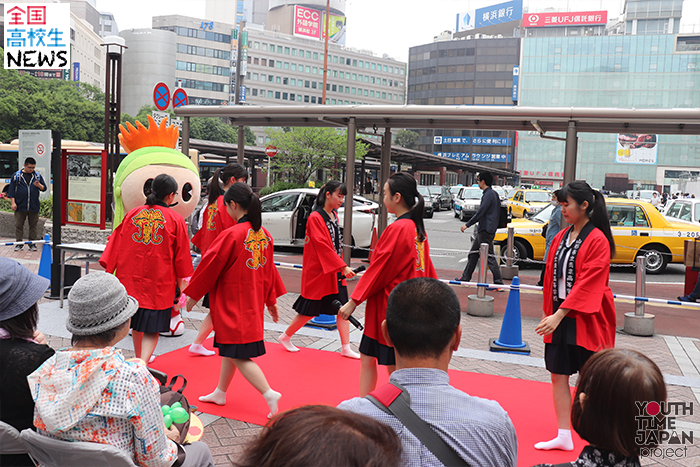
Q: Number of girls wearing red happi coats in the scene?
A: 6